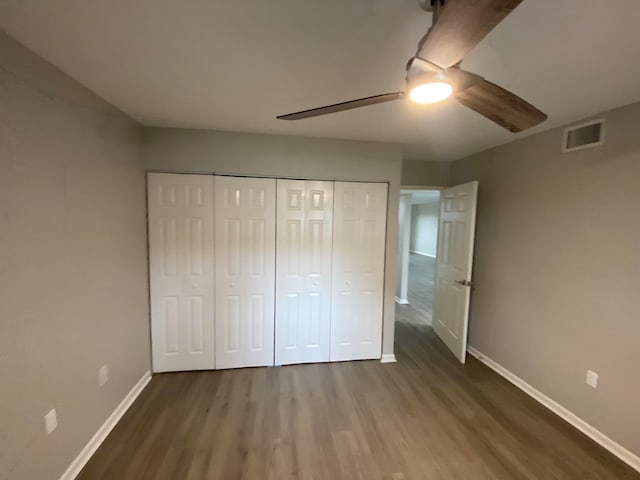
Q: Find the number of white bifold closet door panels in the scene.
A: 4